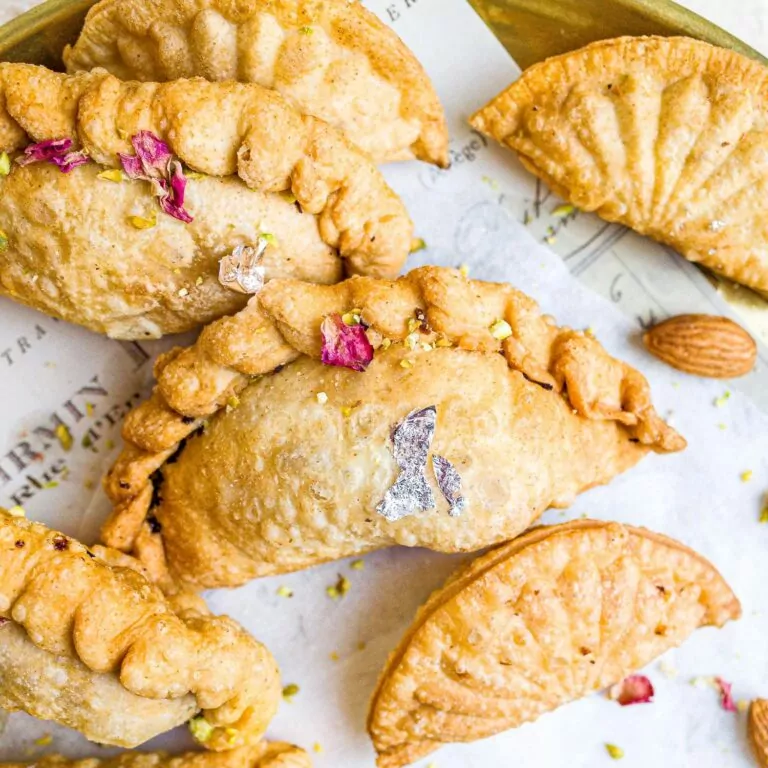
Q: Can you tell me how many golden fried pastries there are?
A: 7